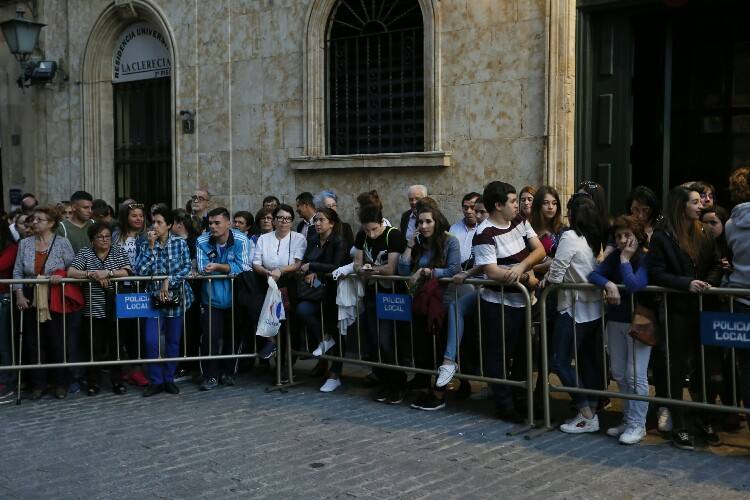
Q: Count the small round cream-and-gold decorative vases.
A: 0